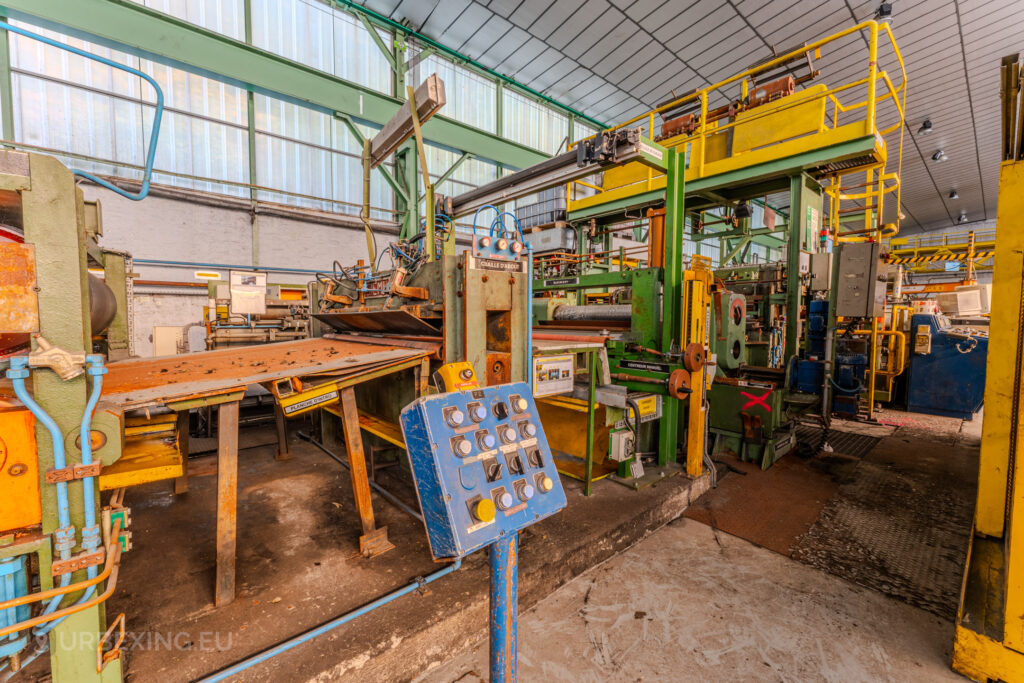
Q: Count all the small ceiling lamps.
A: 5